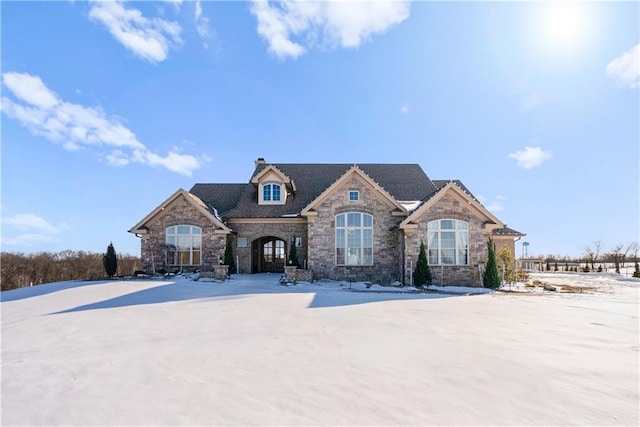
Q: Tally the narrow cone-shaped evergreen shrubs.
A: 5